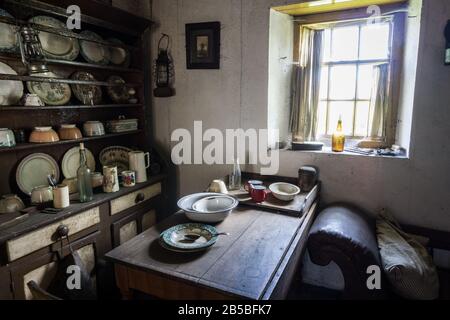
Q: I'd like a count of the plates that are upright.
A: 11